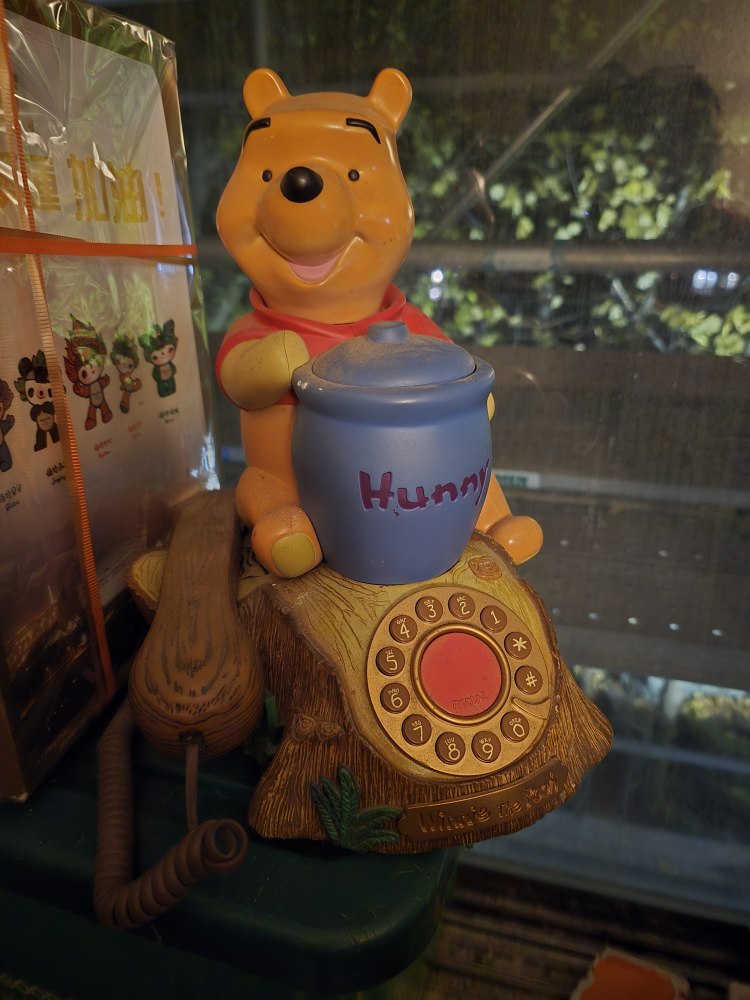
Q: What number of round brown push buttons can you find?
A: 12